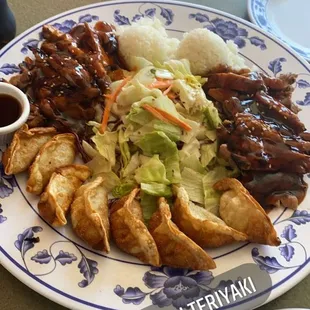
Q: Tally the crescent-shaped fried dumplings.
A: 8